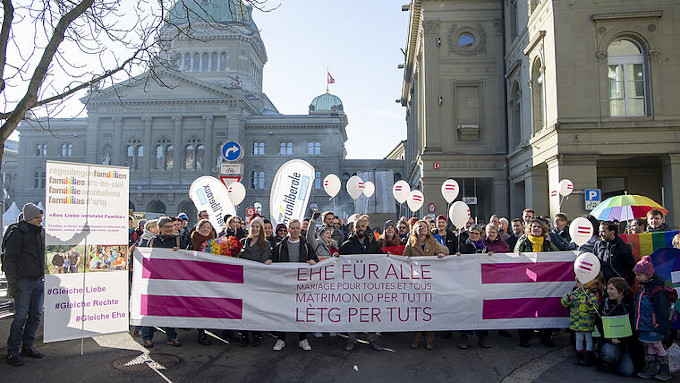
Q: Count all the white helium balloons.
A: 11